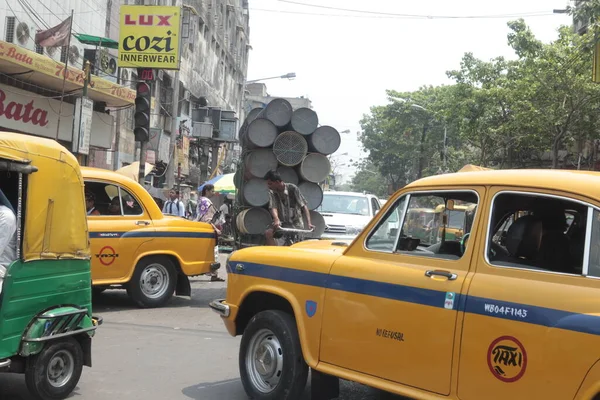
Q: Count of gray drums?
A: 13